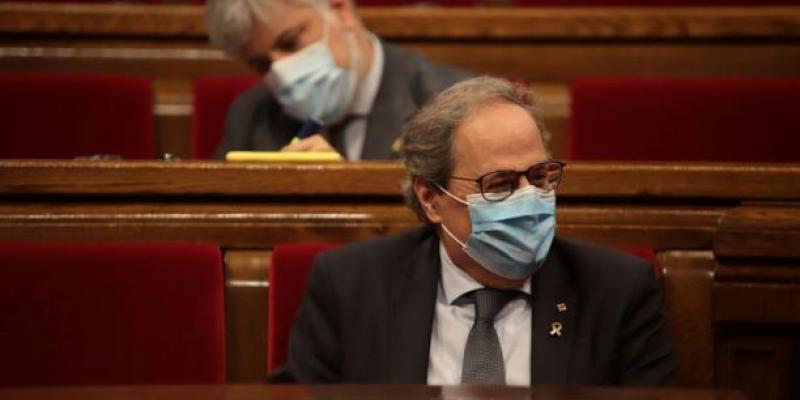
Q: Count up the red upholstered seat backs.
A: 5